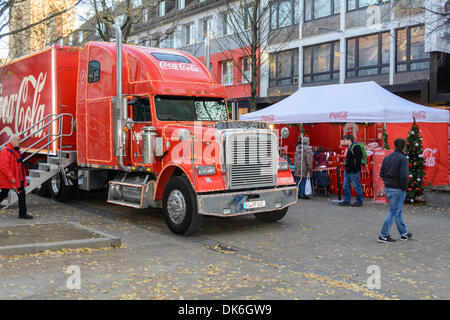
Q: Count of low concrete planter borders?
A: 1